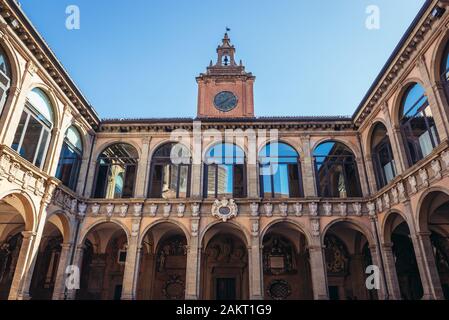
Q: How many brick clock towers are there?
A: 1